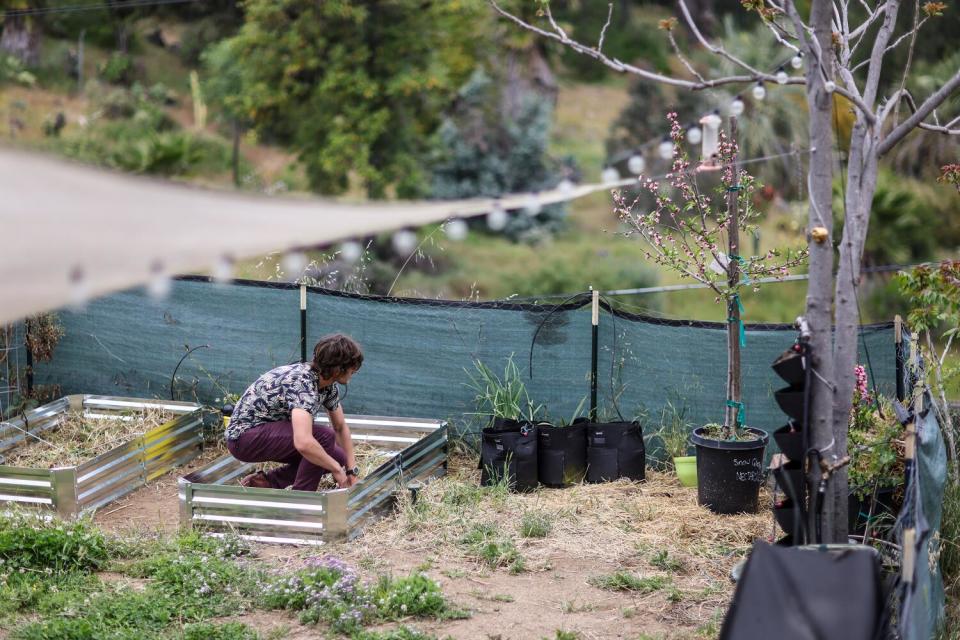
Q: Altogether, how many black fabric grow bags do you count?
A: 3